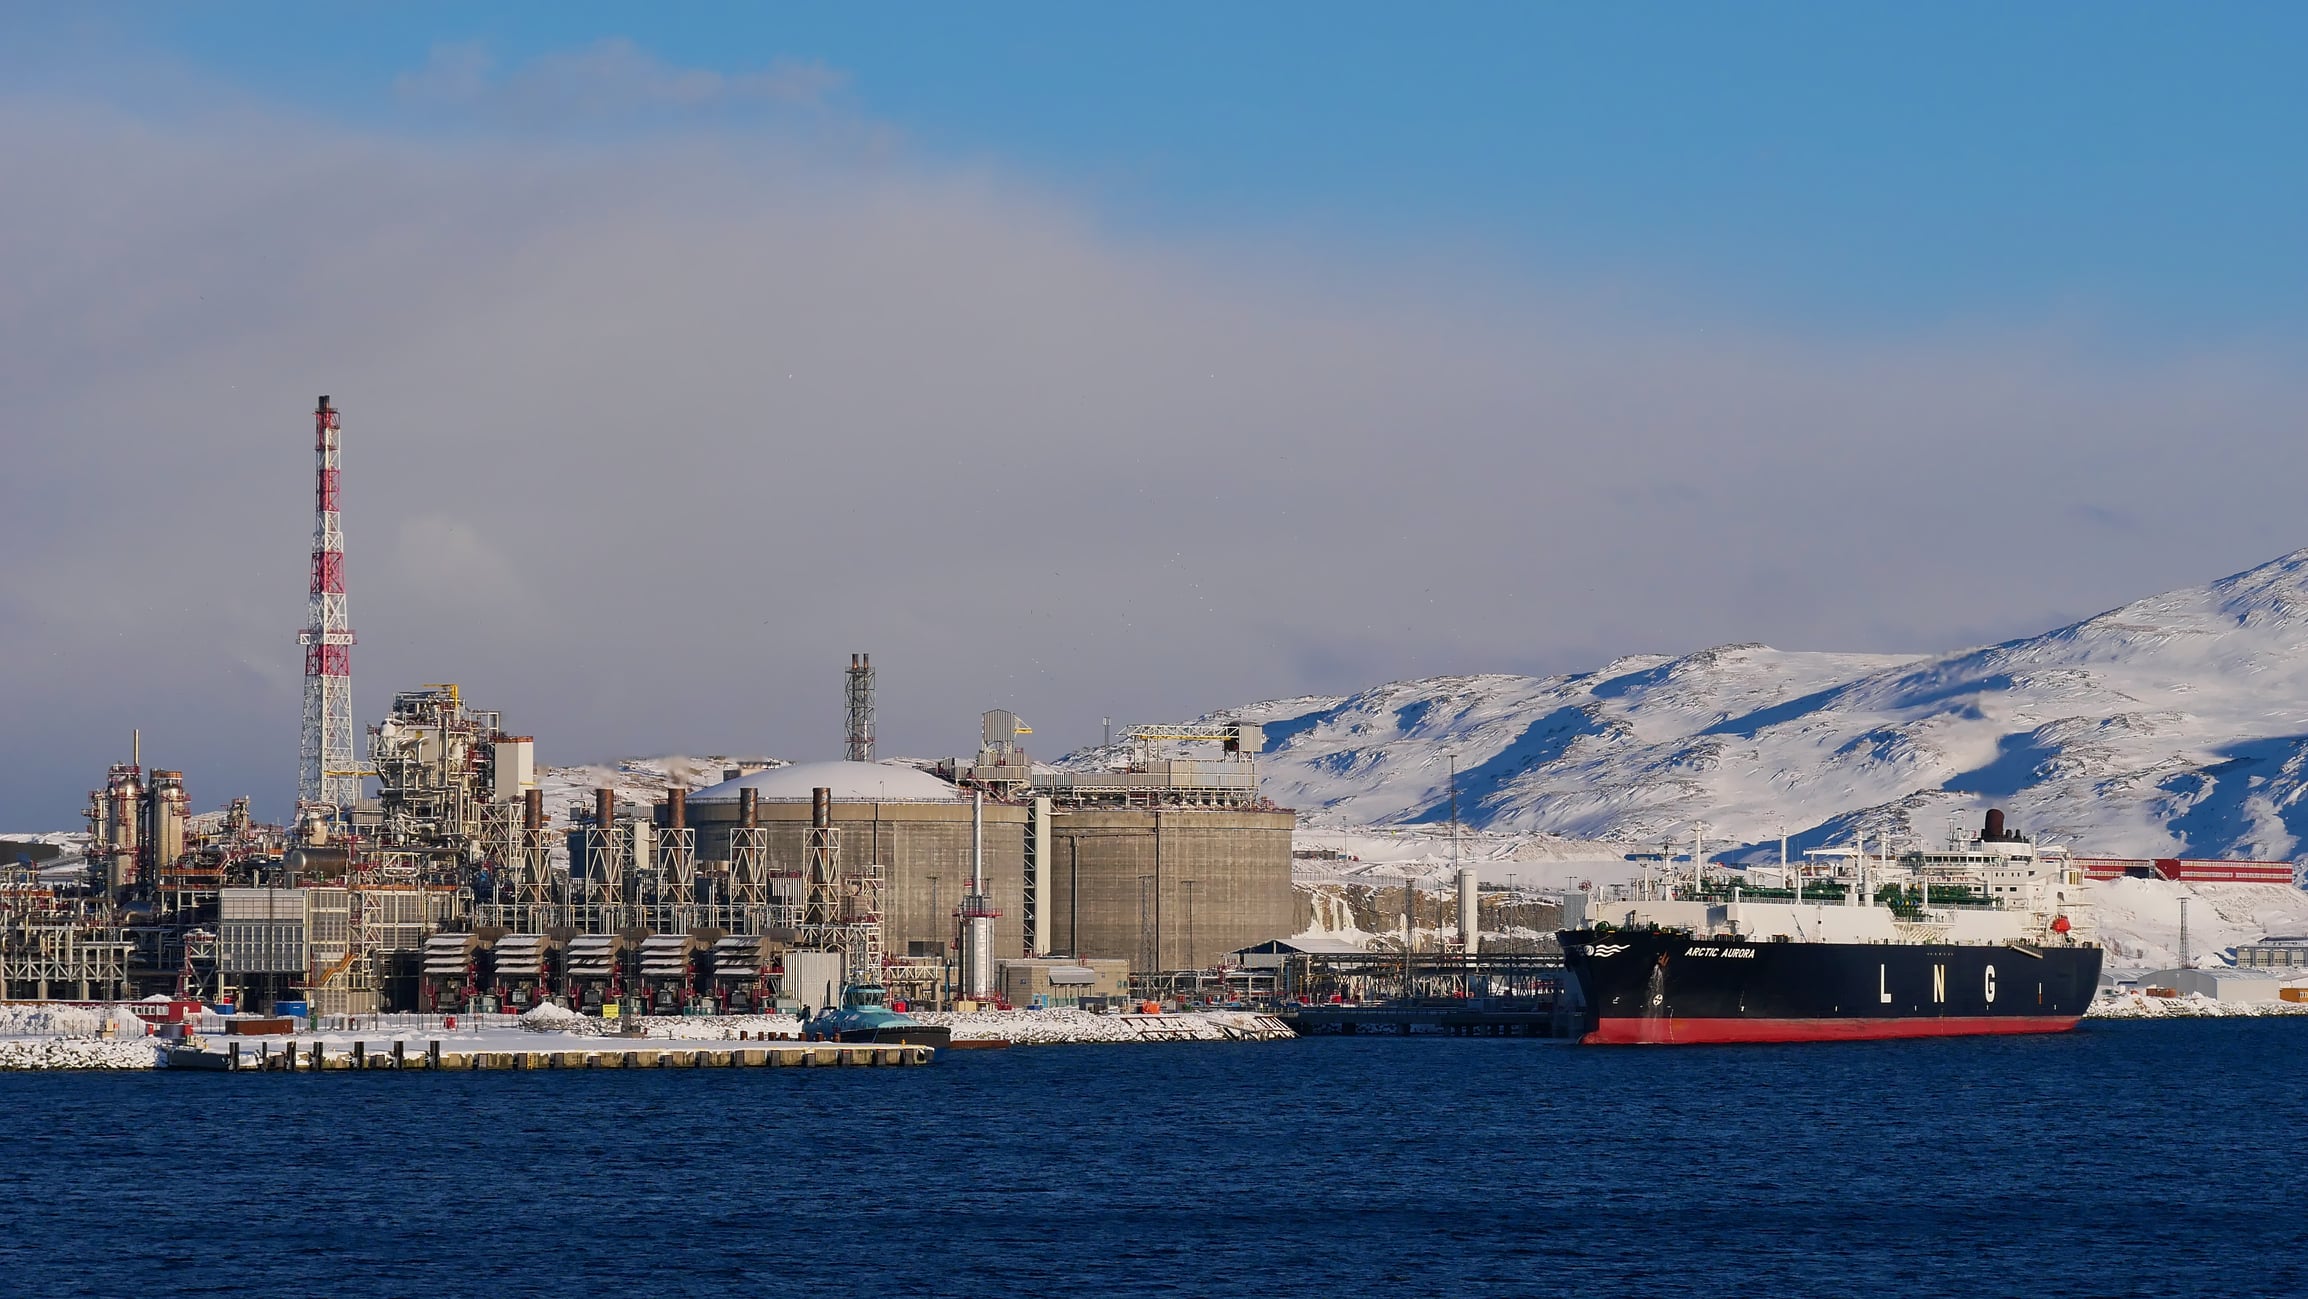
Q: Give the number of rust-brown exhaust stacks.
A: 5